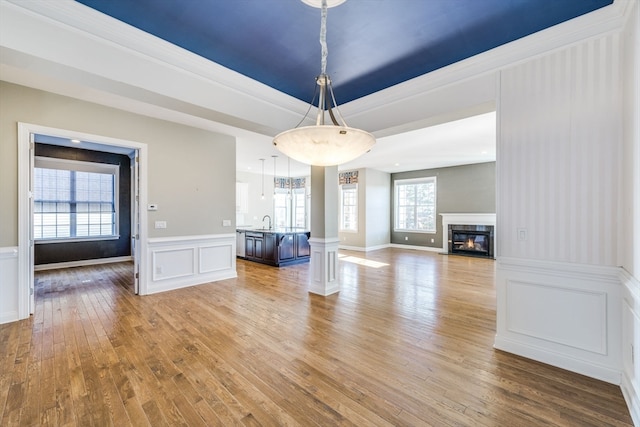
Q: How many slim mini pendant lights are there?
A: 3